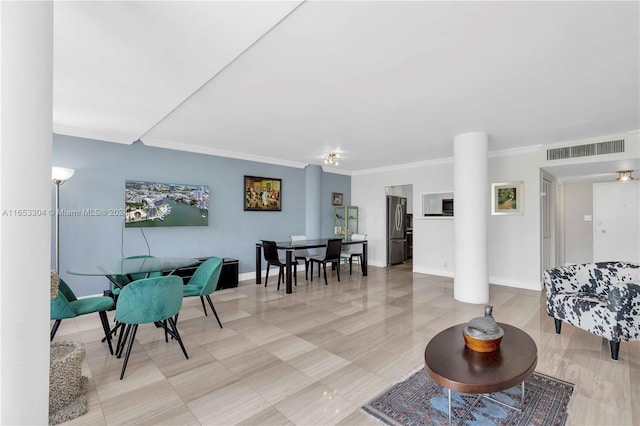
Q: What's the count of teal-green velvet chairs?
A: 4